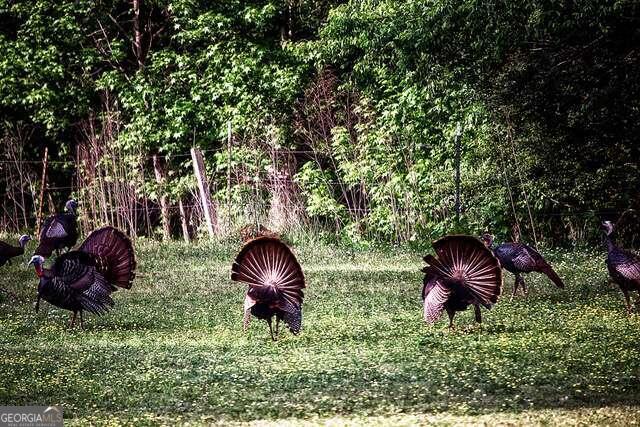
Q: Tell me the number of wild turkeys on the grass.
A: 7